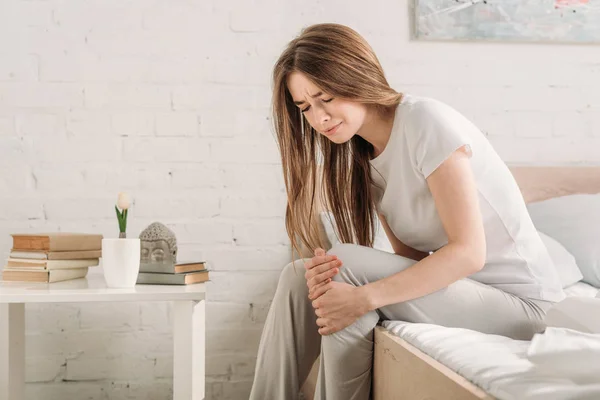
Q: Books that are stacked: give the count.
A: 6